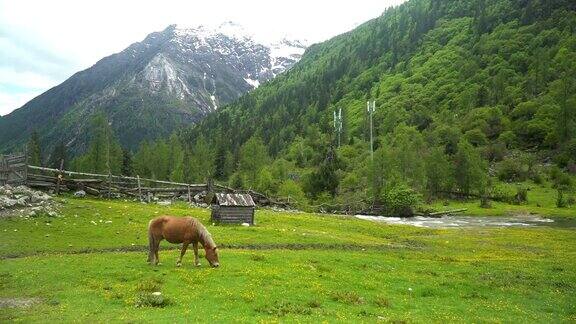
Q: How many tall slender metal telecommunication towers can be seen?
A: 2